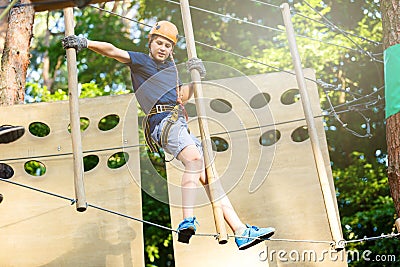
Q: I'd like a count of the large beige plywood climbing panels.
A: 2